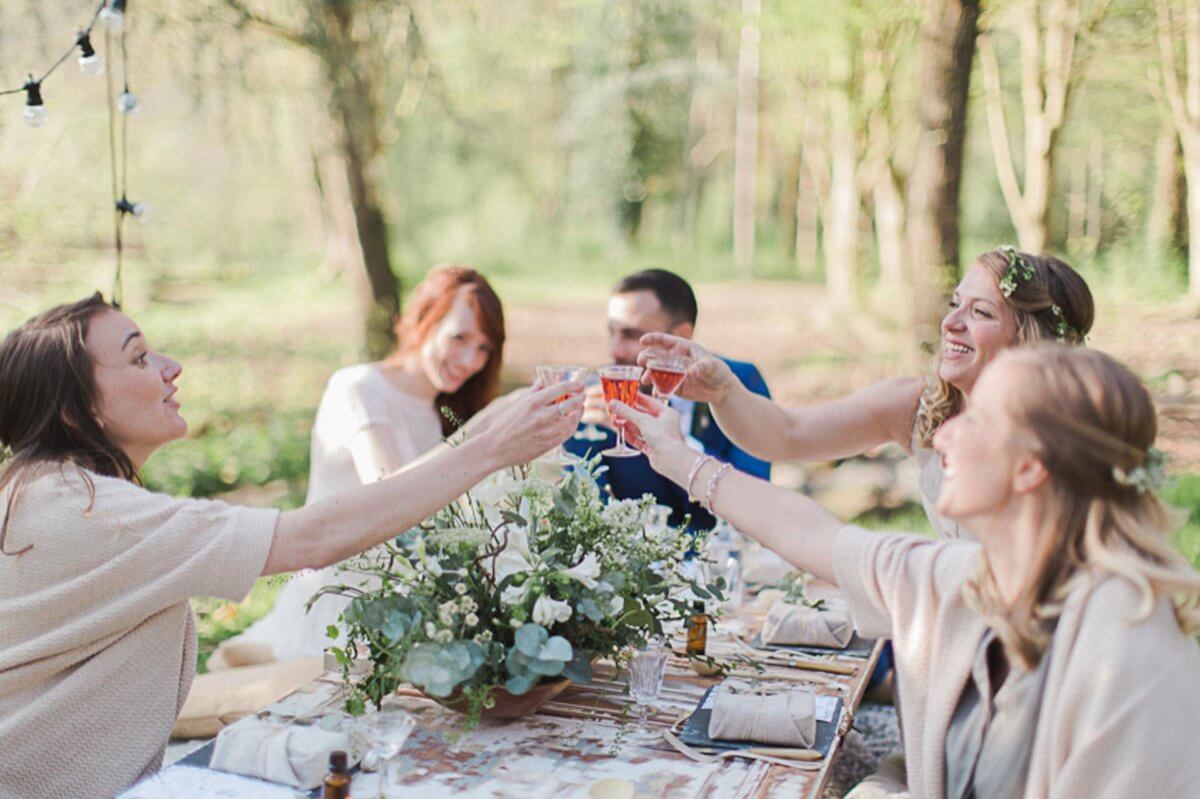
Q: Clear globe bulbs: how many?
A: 5